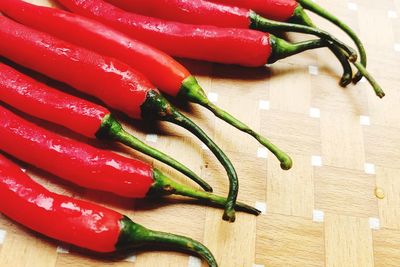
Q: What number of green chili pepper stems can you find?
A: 9